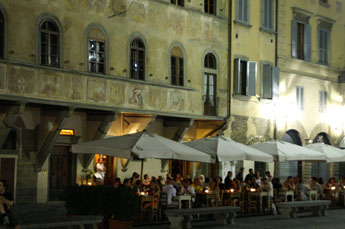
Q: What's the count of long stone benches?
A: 3